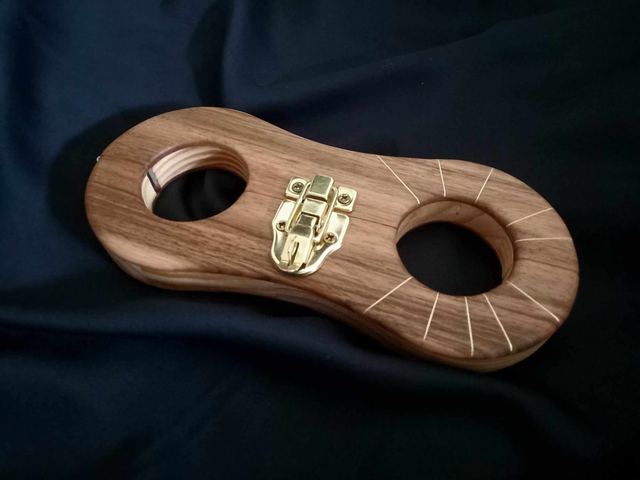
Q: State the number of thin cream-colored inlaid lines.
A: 10